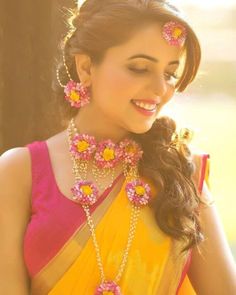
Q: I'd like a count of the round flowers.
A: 8